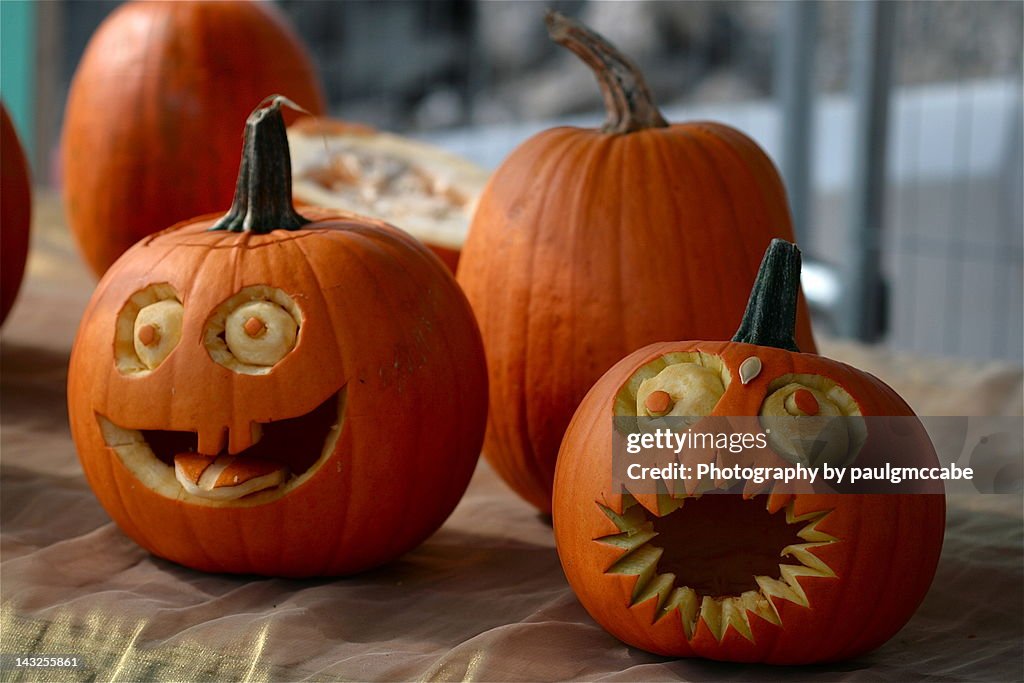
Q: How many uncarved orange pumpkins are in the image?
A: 3